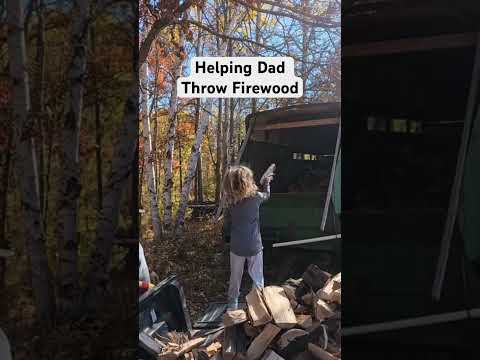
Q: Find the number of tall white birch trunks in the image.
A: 3